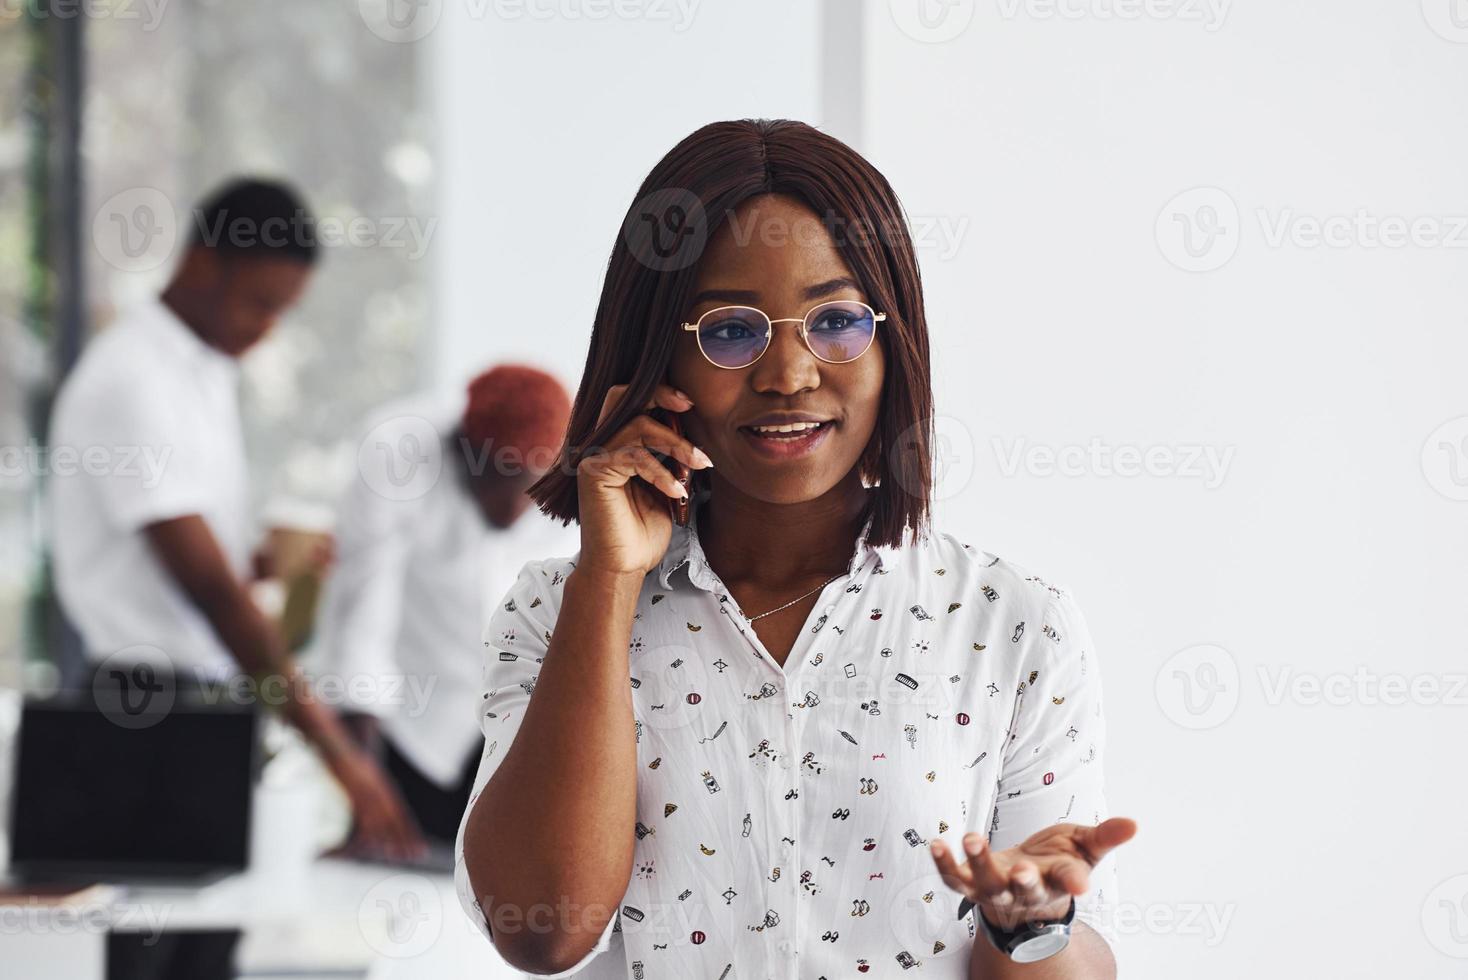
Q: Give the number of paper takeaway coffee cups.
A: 1